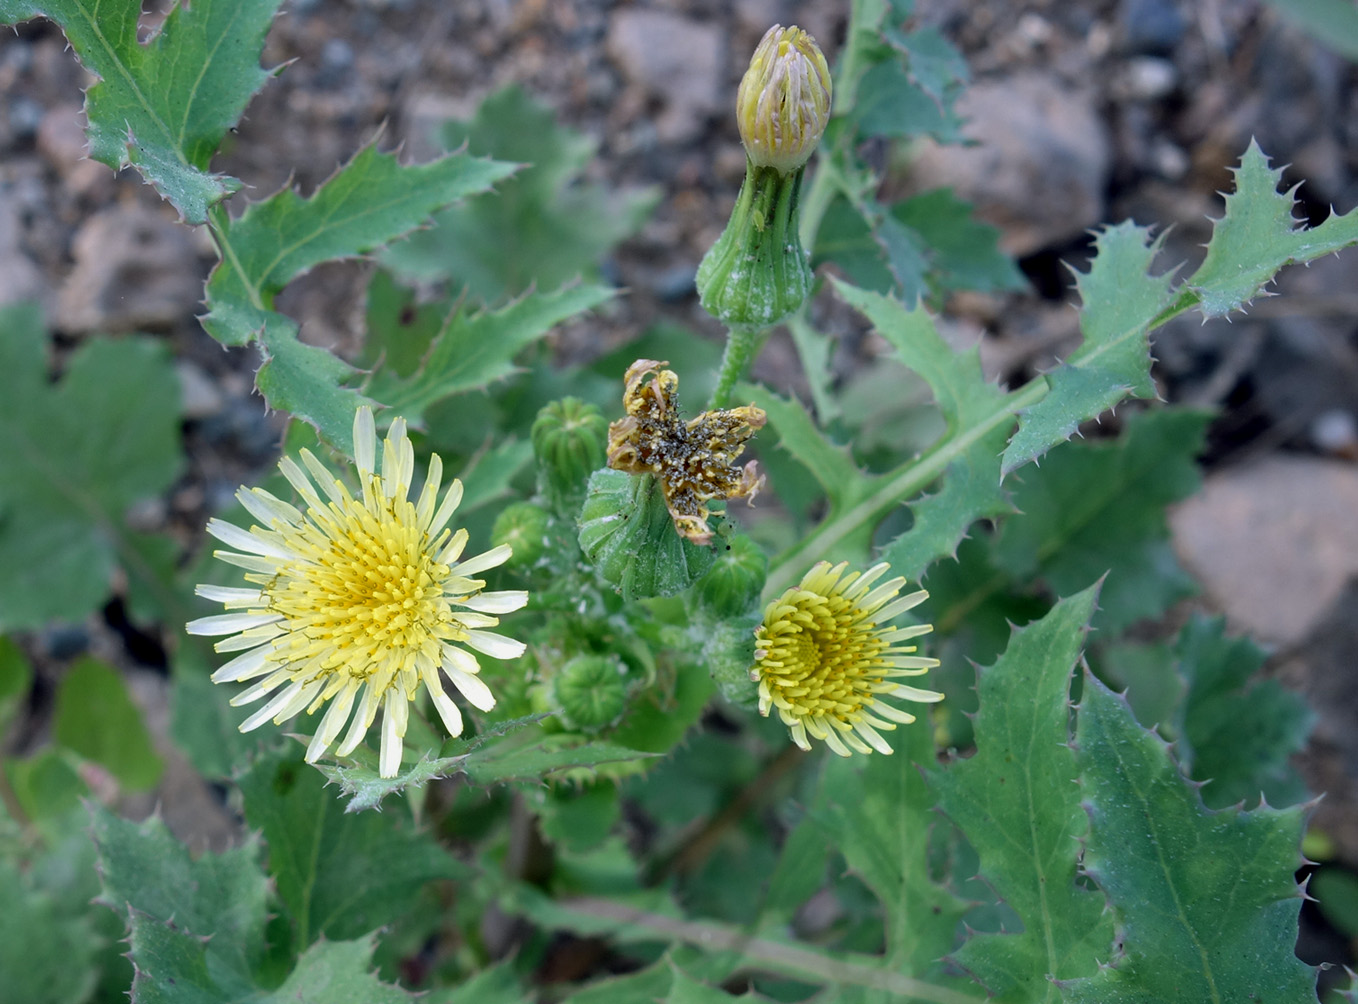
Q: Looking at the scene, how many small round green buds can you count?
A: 4